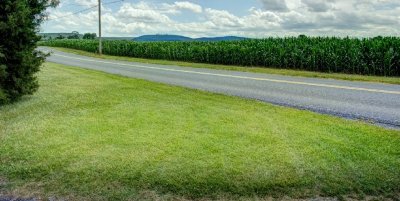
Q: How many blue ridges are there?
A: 2